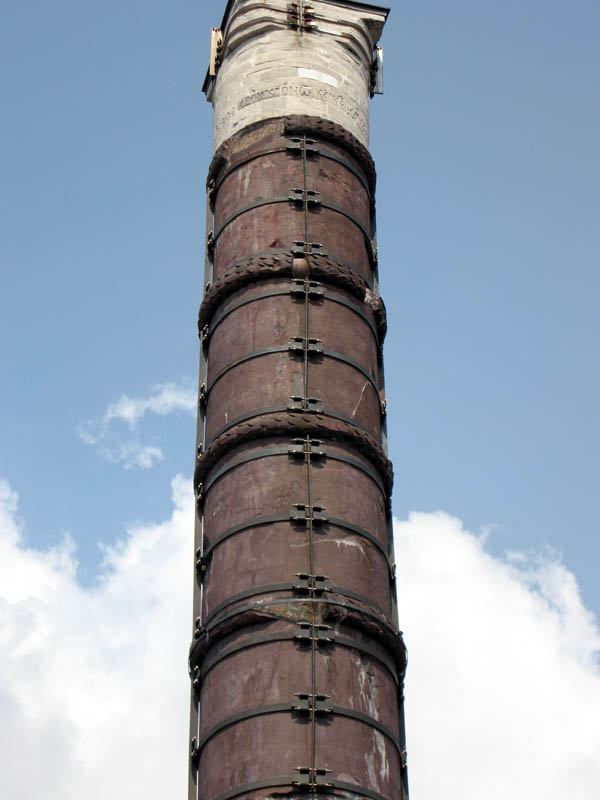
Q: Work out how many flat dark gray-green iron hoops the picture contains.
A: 12